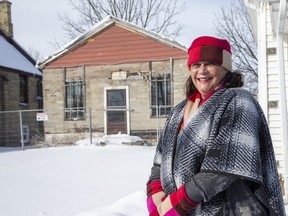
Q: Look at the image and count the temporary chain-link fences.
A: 1